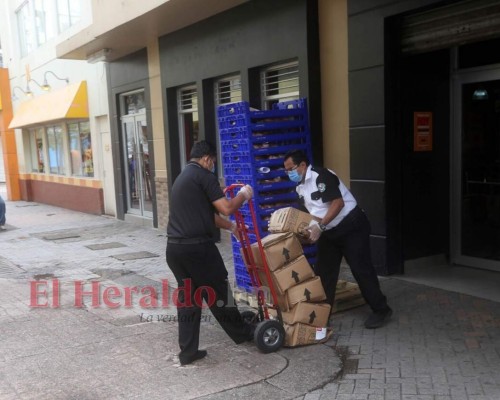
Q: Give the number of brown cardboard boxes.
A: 6